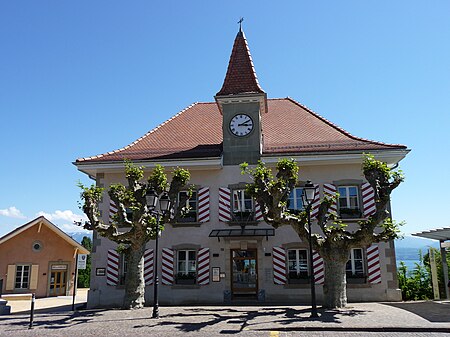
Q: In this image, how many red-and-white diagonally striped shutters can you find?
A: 14